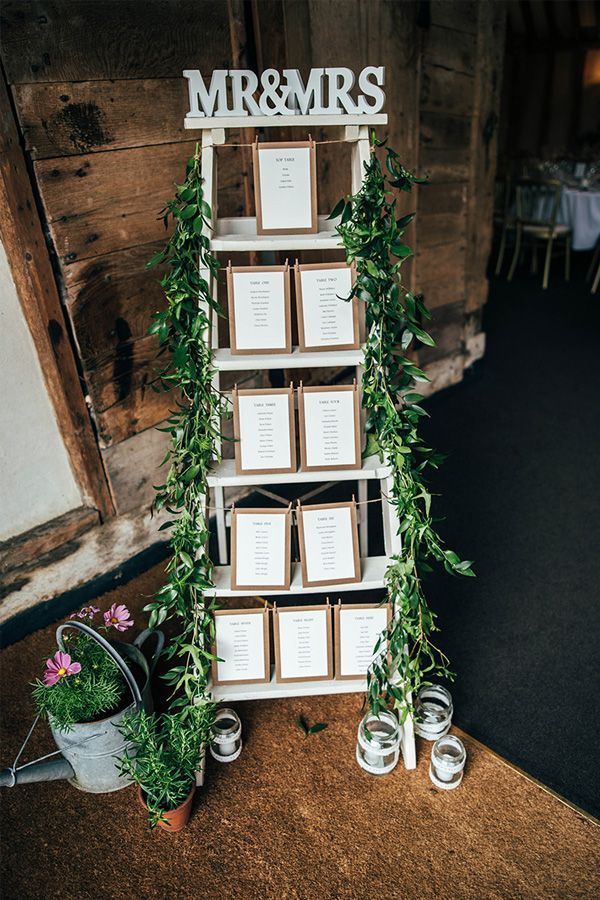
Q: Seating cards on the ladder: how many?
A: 10